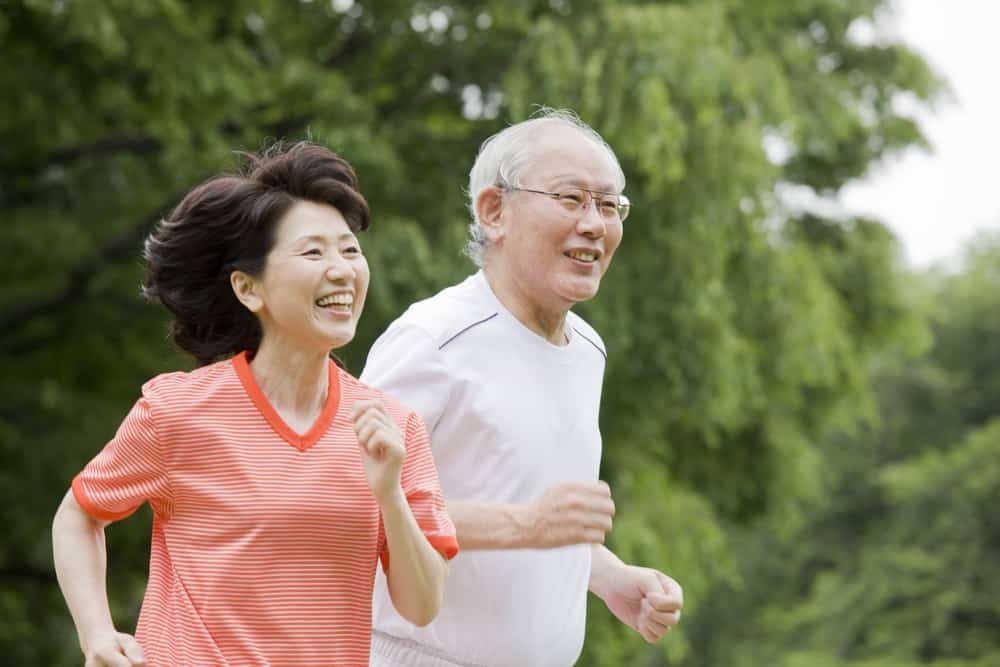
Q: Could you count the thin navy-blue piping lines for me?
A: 2